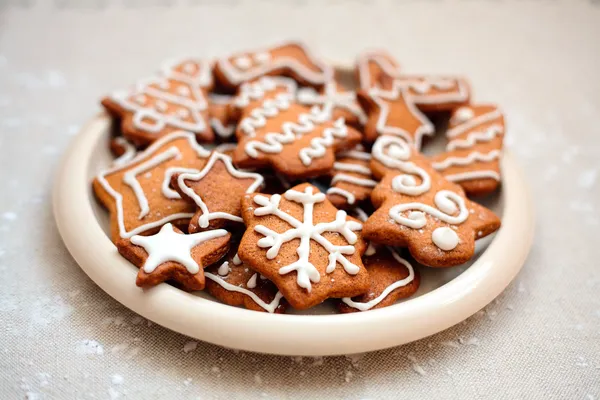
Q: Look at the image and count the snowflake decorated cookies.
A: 1